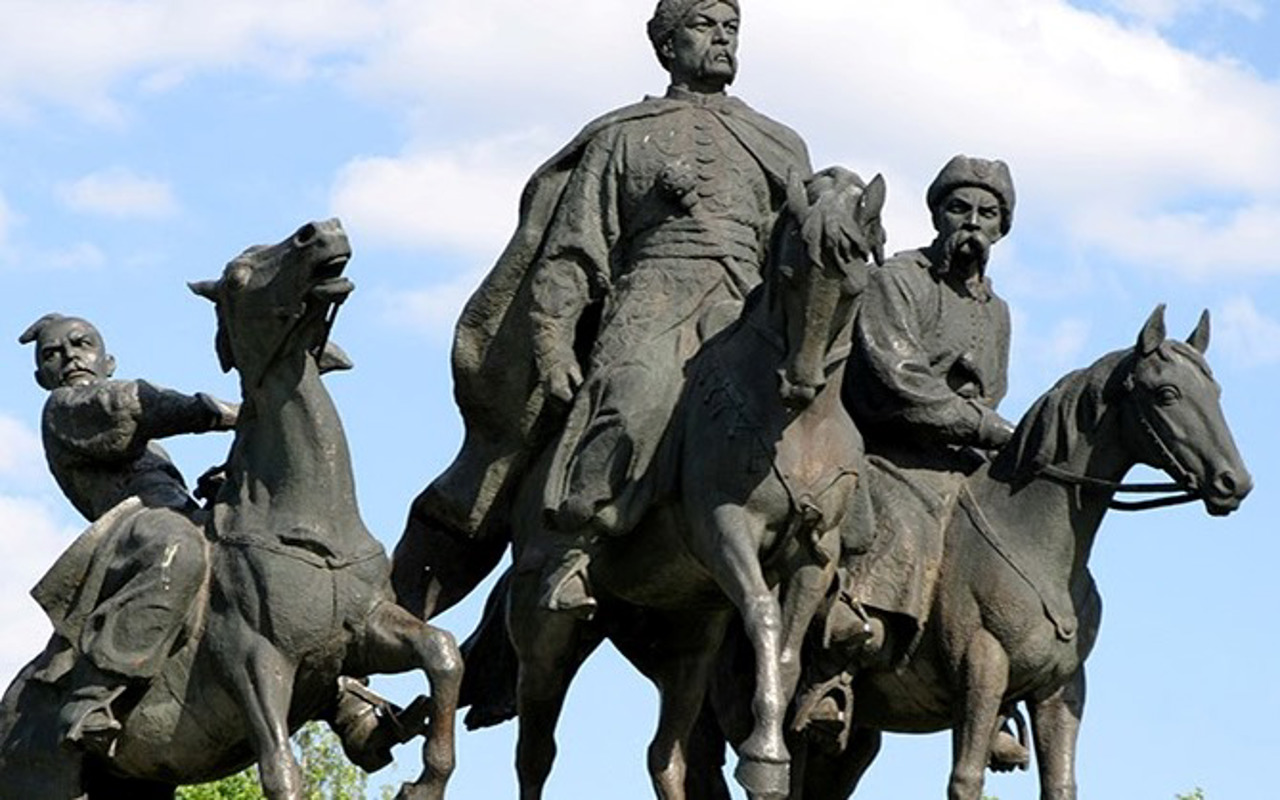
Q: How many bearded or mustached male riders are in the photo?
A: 3